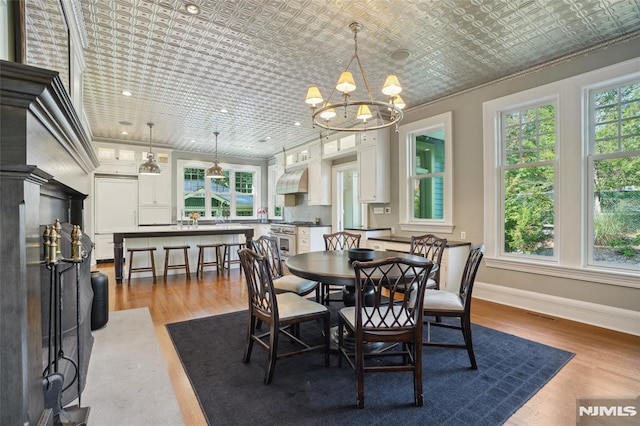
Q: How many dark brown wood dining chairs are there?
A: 6